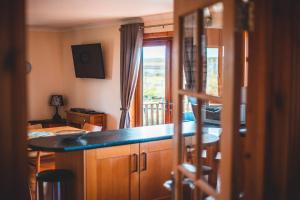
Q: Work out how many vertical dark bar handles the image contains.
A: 2